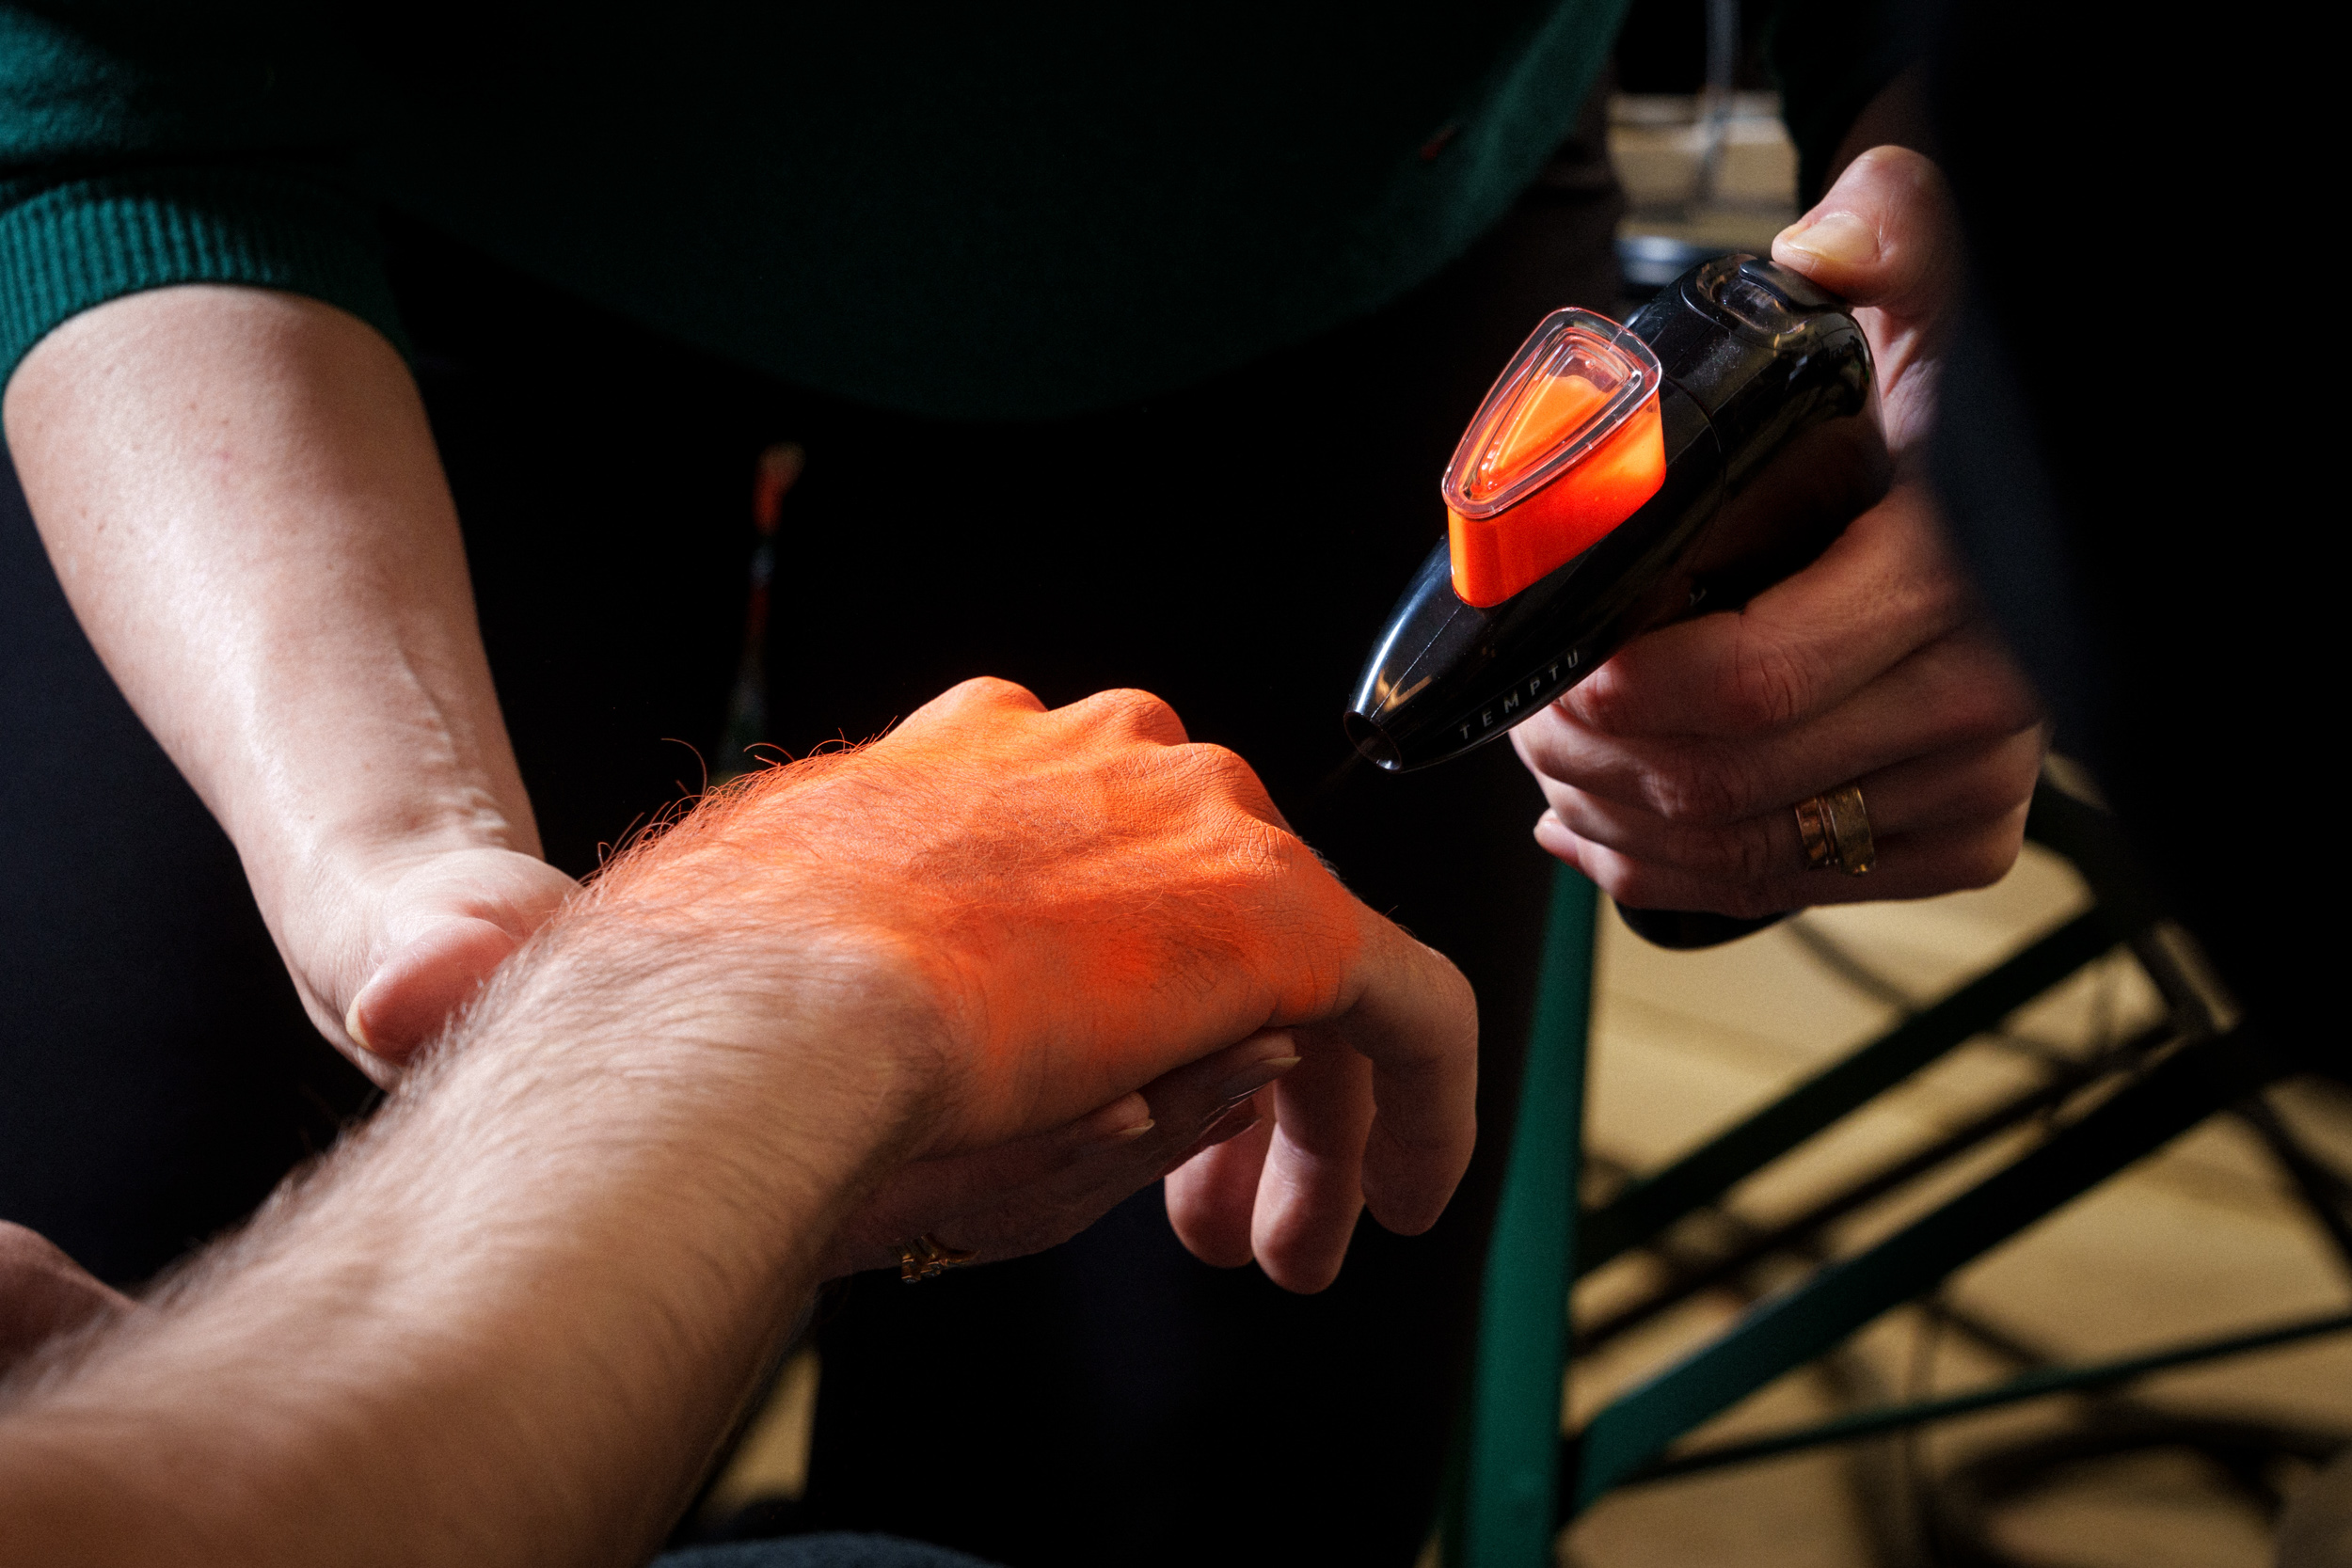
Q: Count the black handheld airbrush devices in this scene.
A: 1